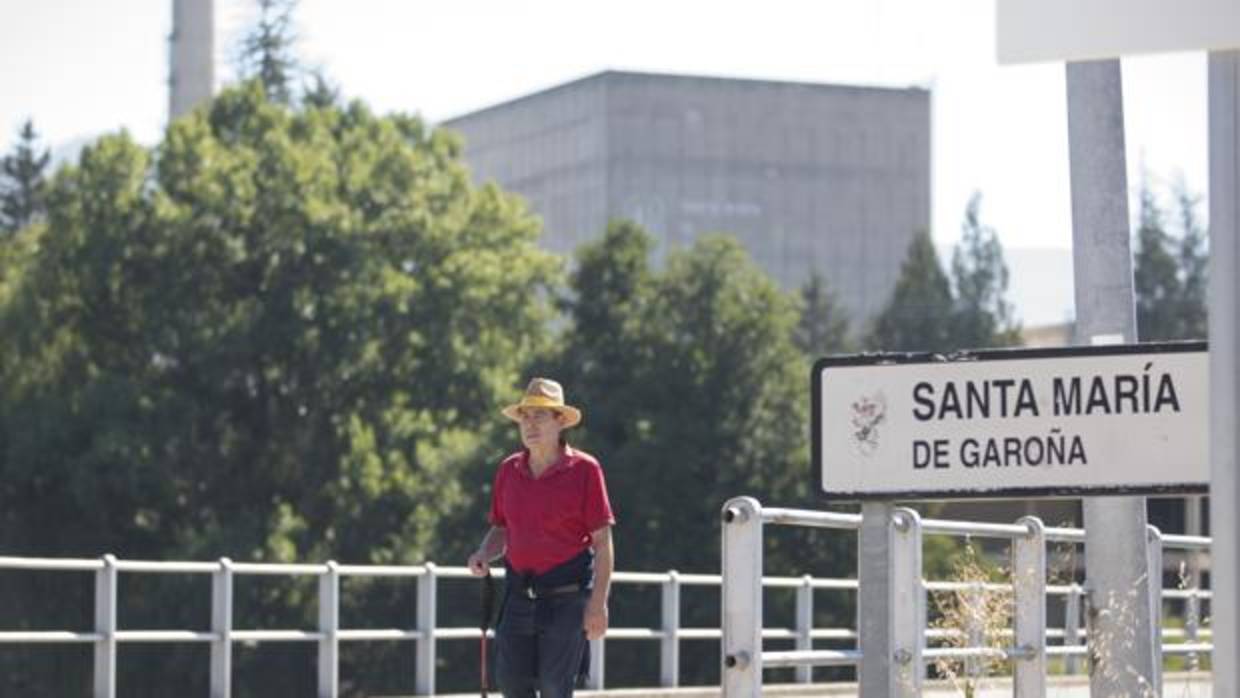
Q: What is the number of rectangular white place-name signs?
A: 1